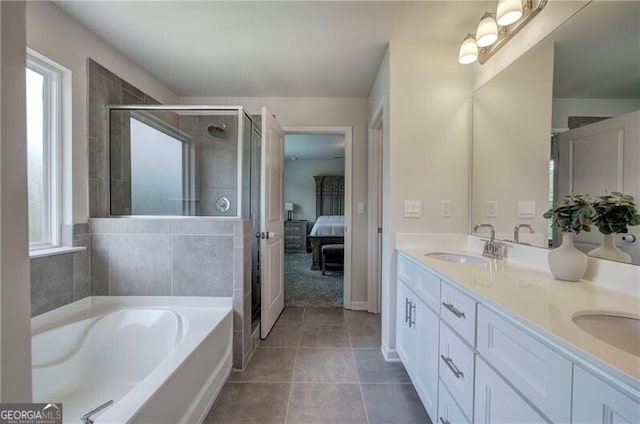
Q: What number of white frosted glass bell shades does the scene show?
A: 3